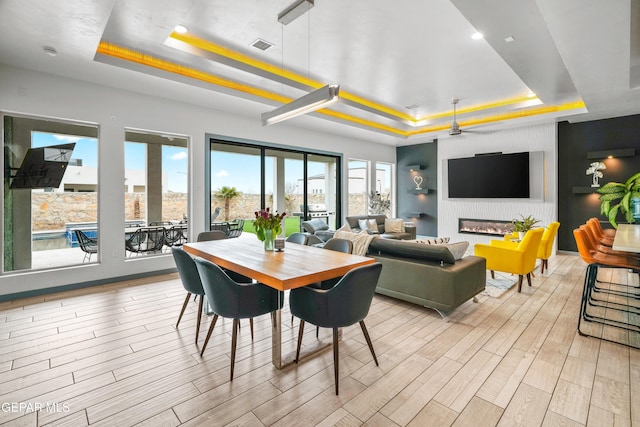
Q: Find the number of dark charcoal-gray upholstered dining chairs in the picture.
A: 6